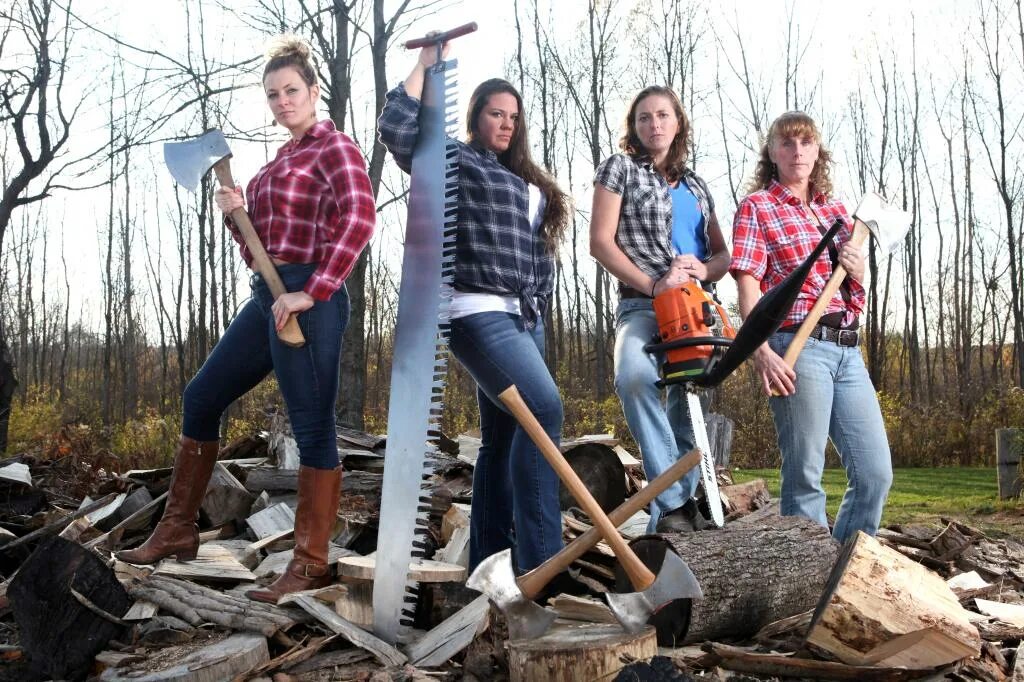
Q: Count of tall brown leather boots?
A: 2